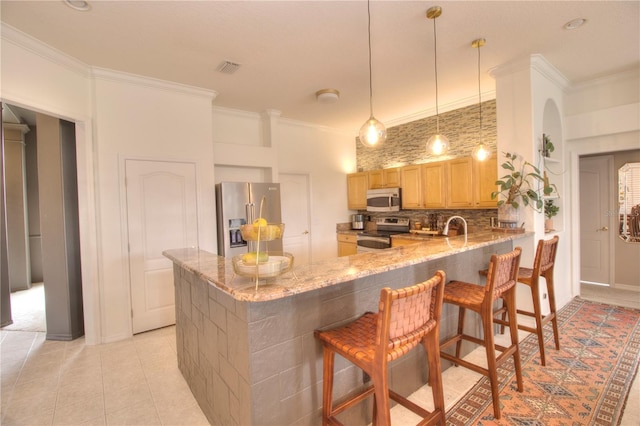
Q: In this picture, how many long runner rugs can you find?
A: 1